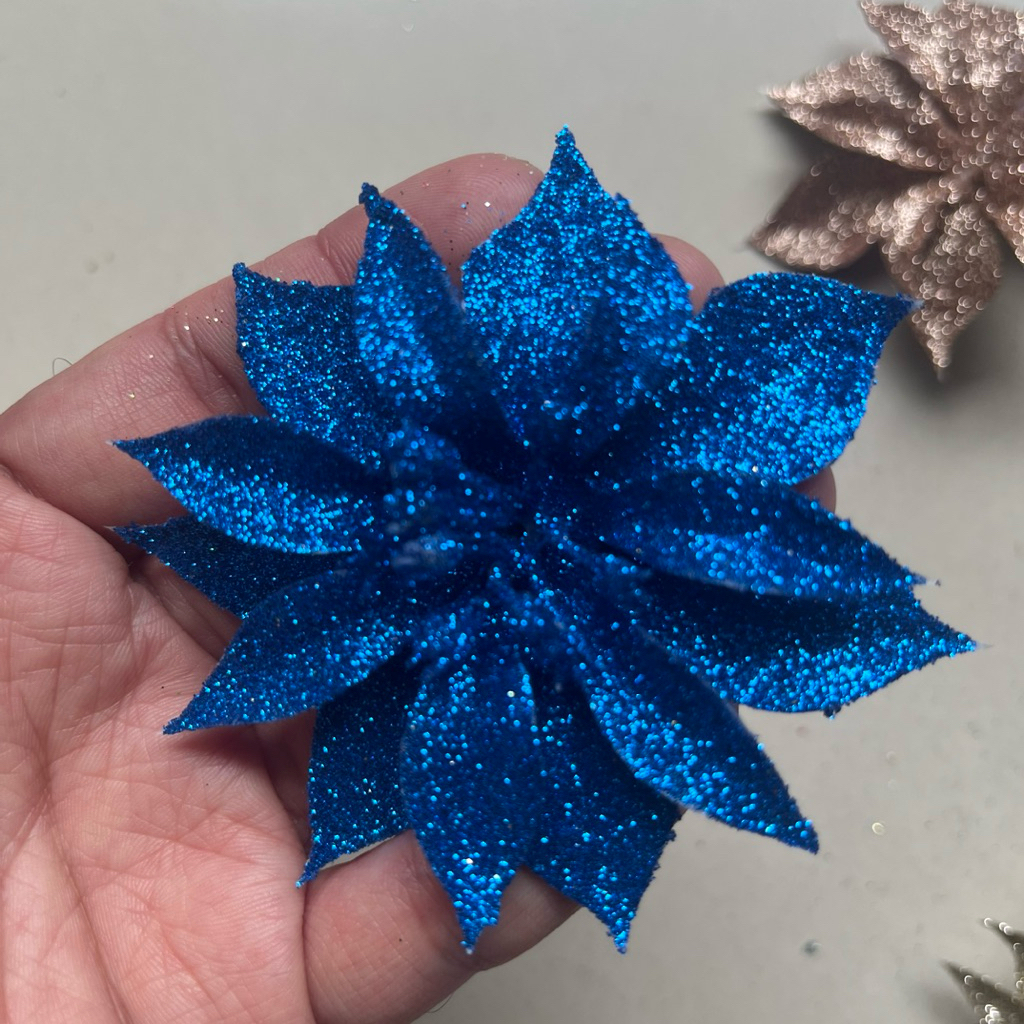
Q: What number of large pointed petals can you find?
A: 13